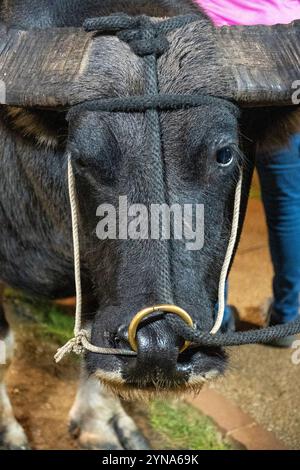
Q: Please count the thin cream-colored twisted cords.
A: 2